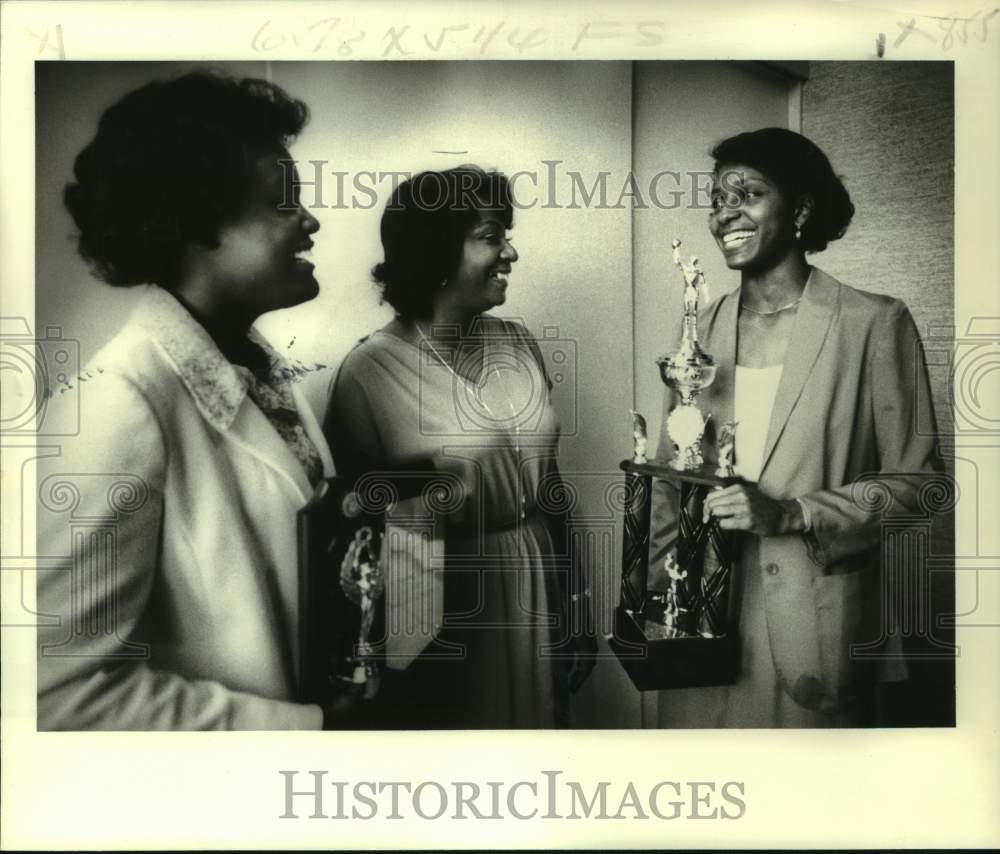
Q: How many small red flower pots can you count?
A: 0